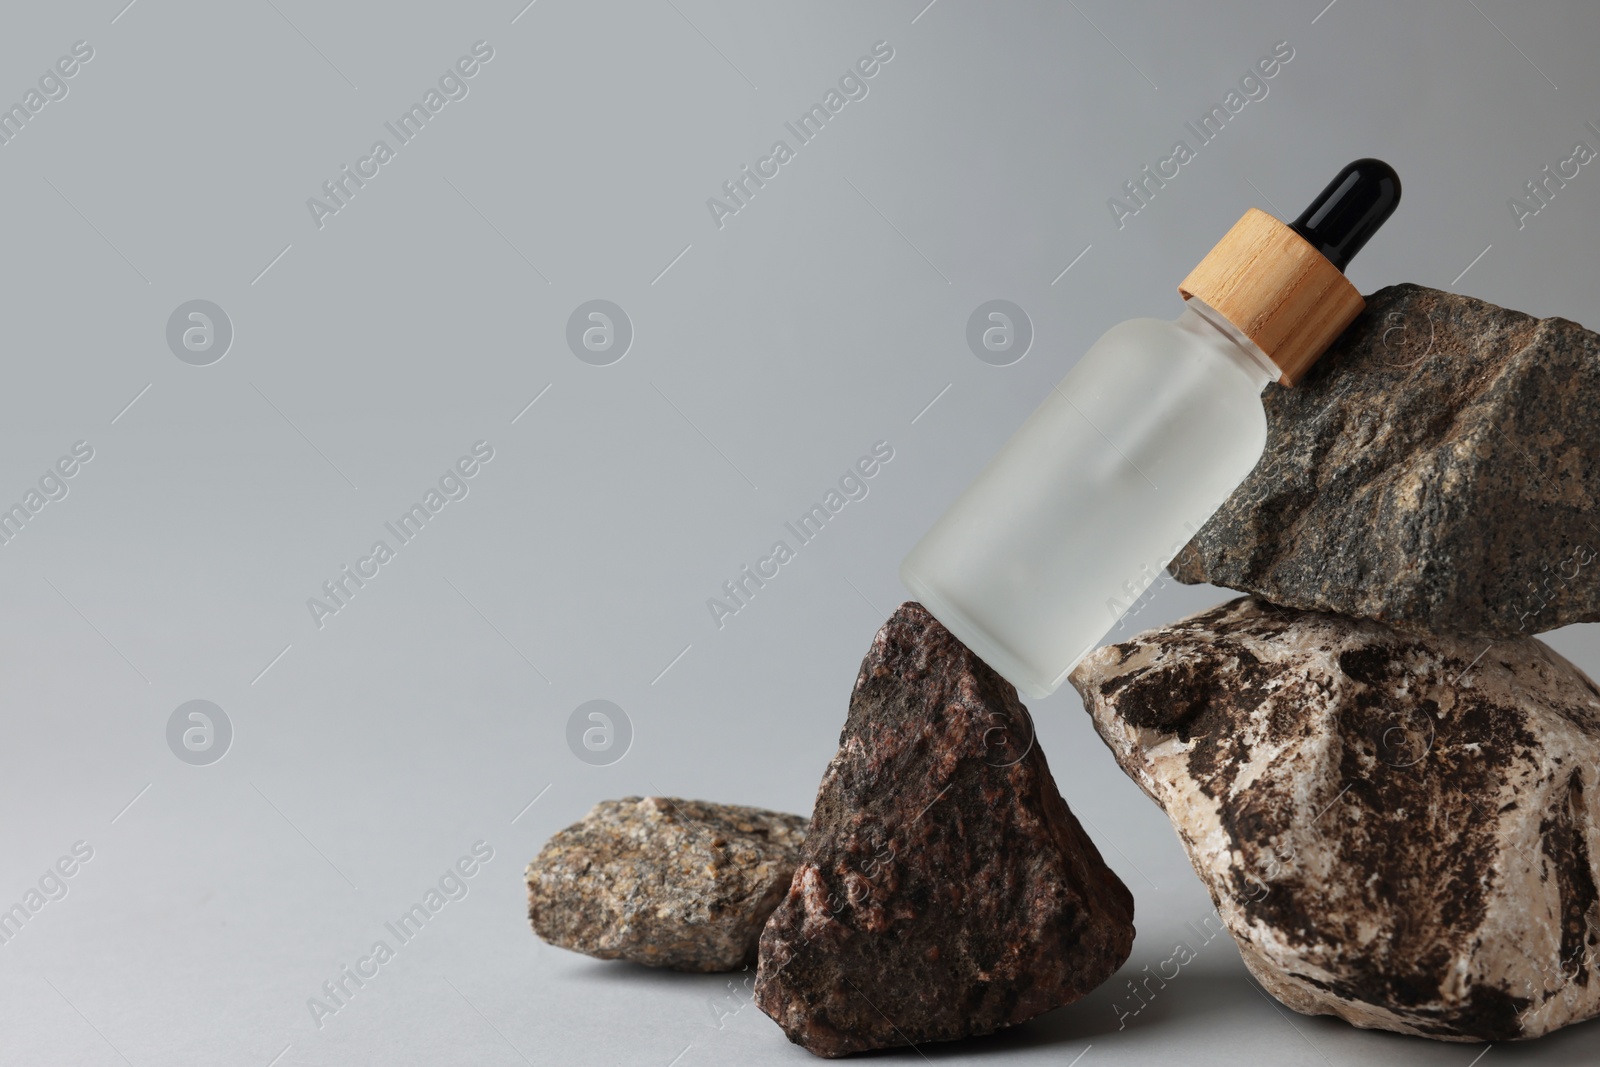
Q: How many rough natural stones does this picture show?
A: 4